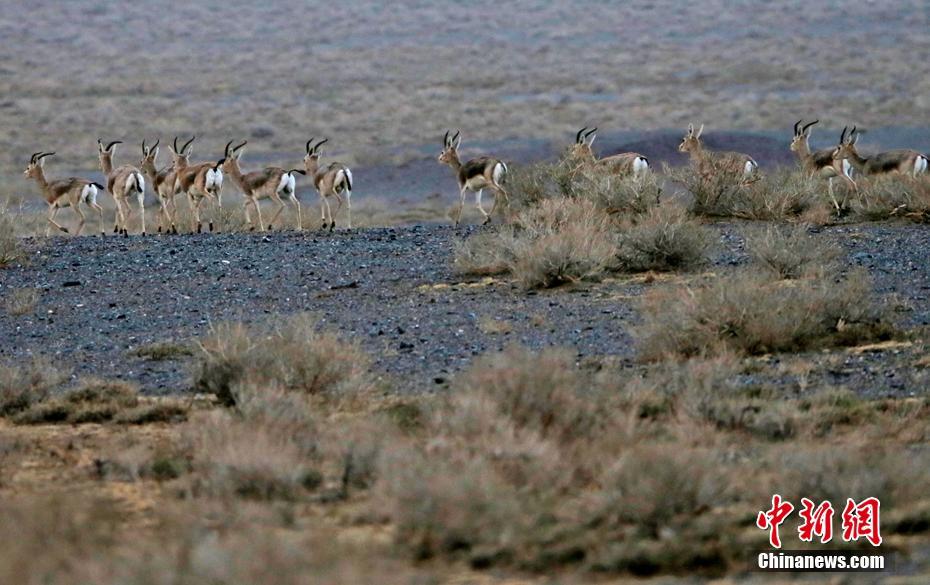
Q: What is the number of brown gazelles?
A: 11